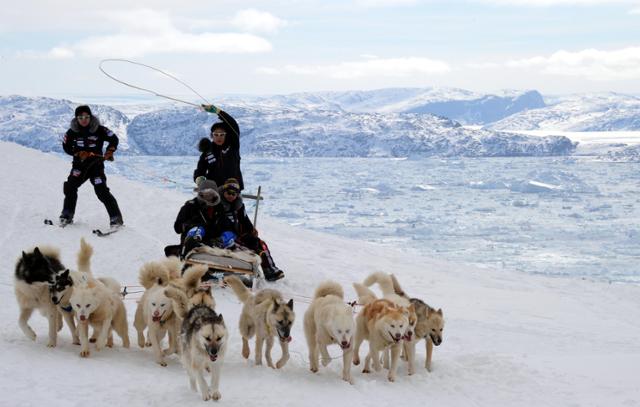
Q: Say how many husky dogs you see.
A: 11